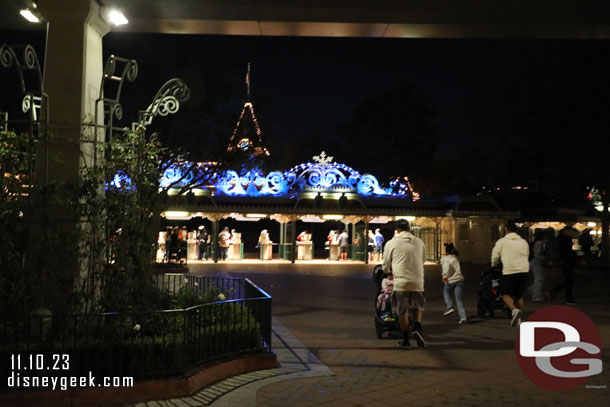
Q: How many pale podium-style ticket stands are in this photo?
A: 6